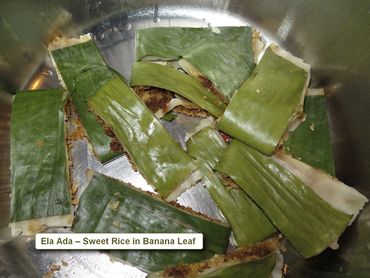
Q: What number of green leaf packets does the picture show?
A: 11